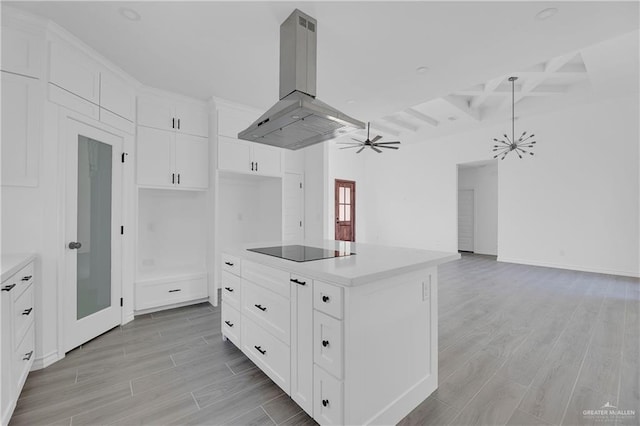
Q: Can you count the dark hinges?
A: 5